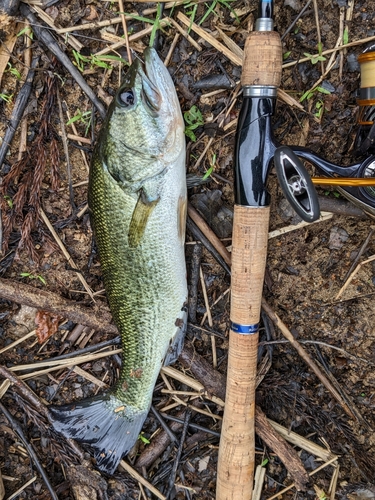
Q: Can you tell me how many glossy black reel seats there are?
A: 1